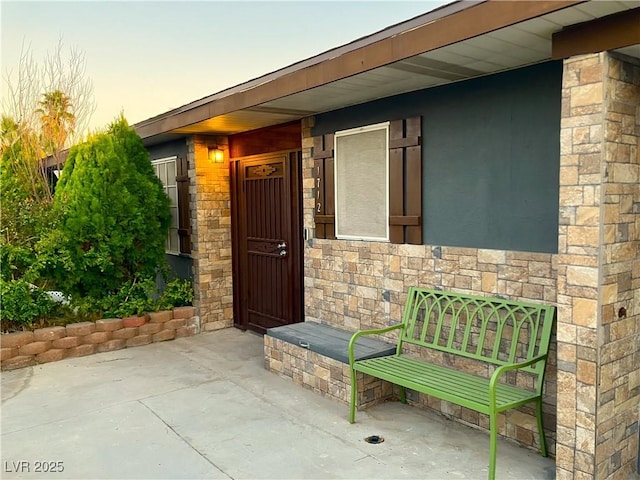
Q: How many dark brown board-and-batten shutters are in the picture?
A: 3